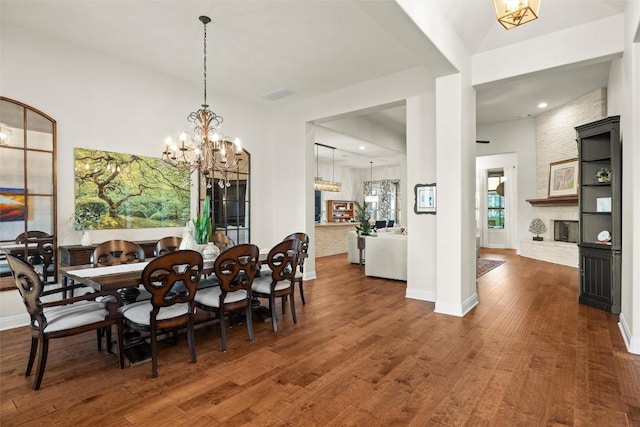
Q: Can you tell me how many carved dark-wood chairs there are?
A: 8